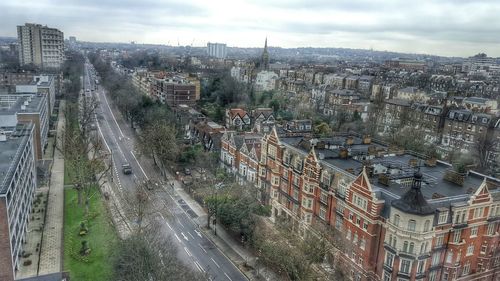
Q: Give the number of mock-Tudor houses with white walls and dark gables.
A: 2